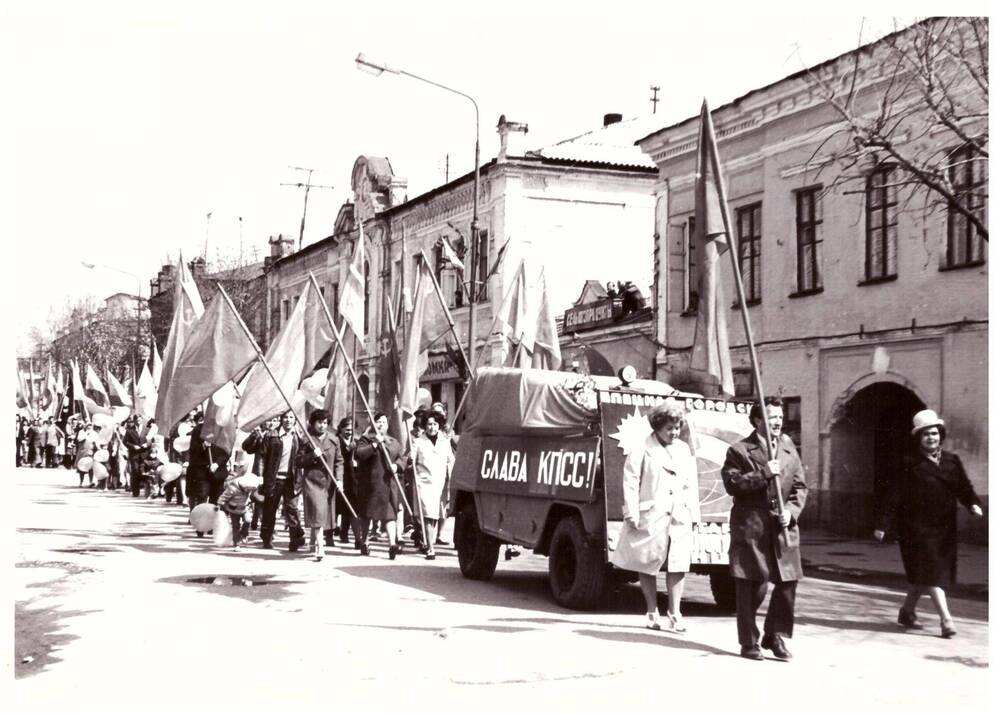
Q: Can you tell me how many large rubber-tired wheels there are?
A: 3